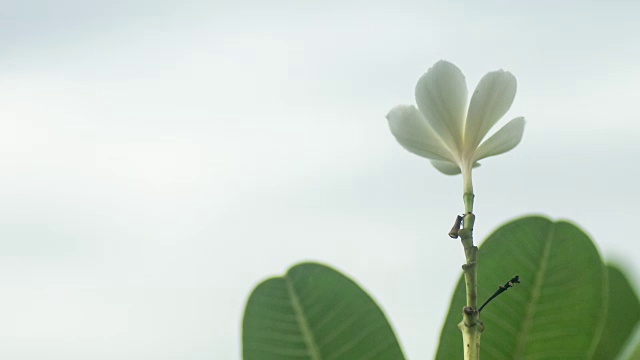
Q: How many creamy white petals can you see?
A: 5